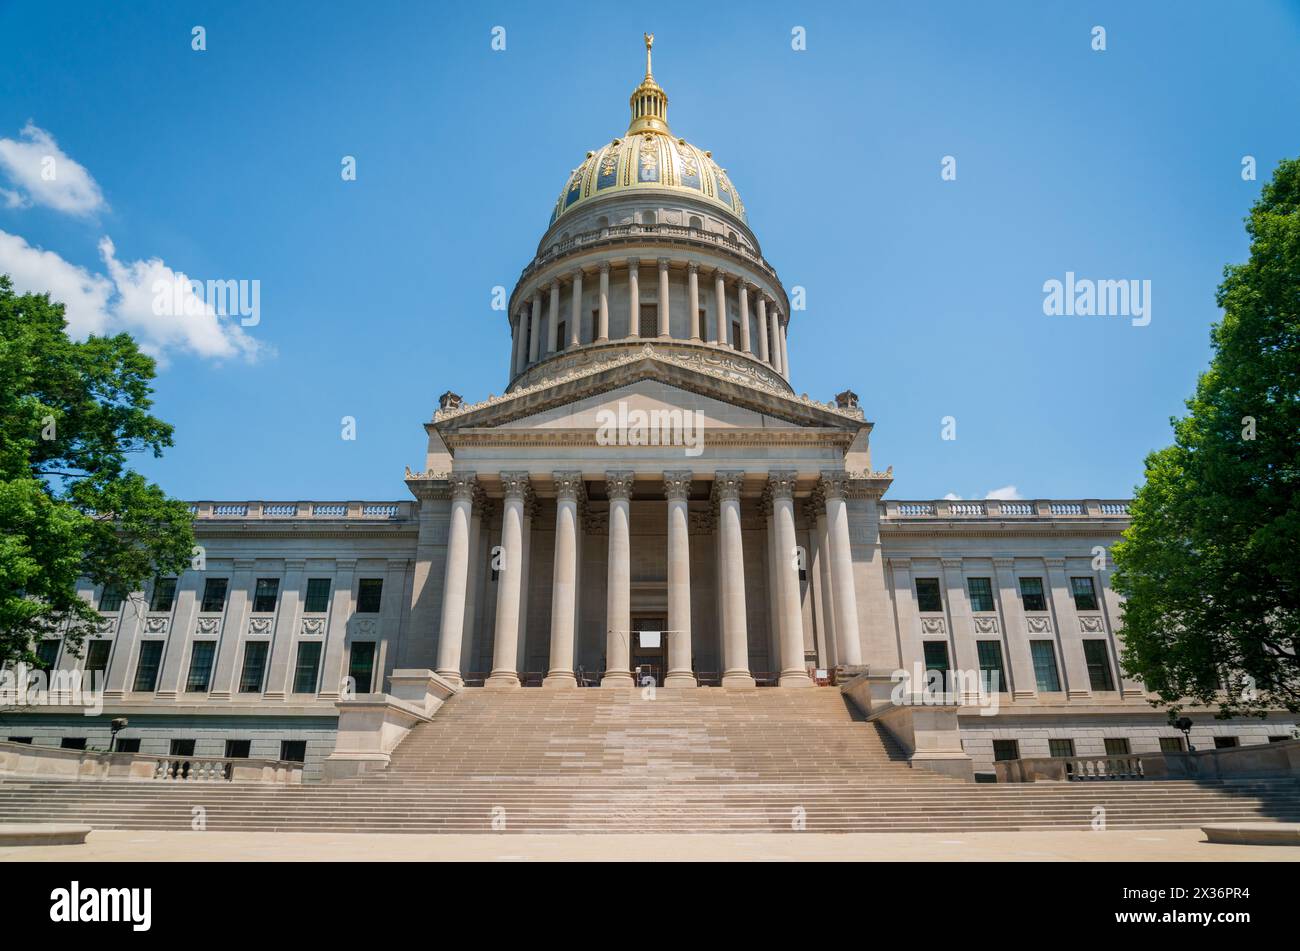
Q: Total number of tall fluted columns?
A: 8